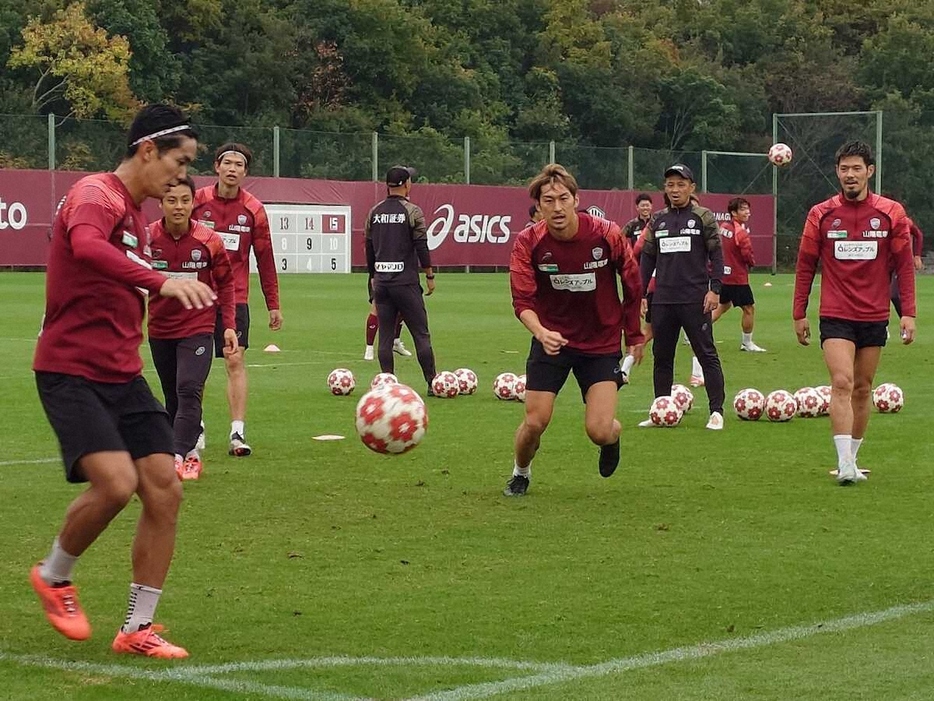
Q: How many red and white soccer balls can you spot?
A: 15